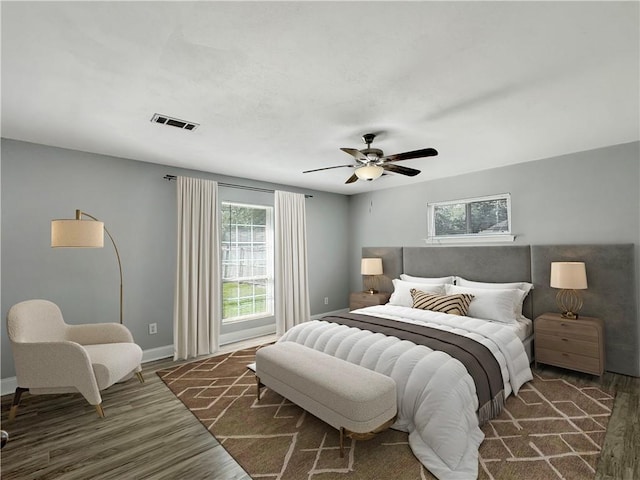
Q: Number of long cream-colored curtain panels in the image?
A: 2